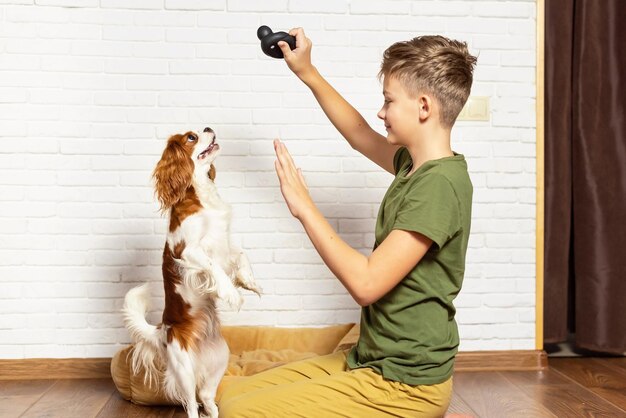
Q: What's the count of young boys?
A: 1